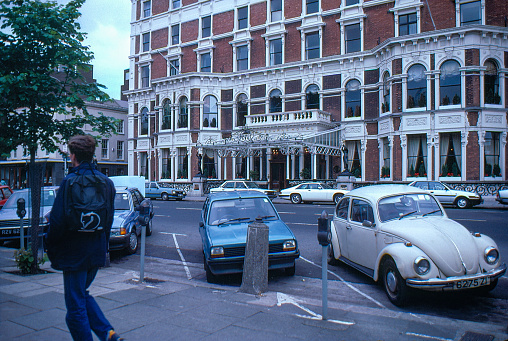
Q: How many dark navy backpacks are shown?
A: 1